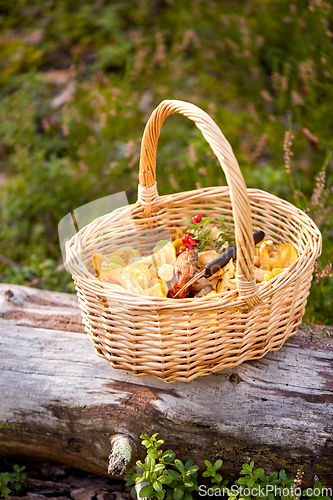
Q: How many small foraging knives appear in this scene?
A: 1